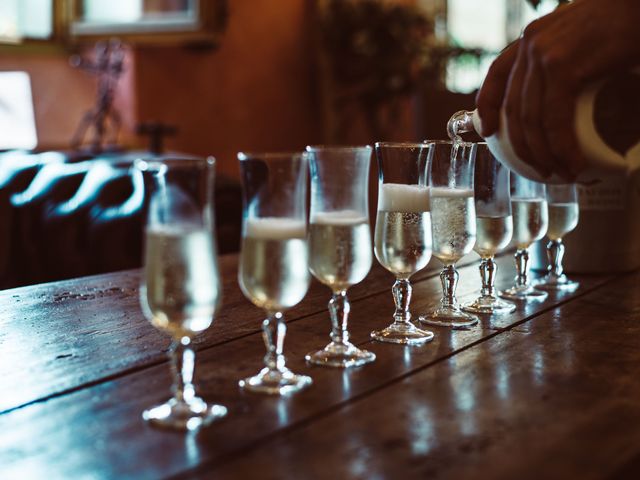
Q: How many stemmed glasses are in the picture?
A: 8